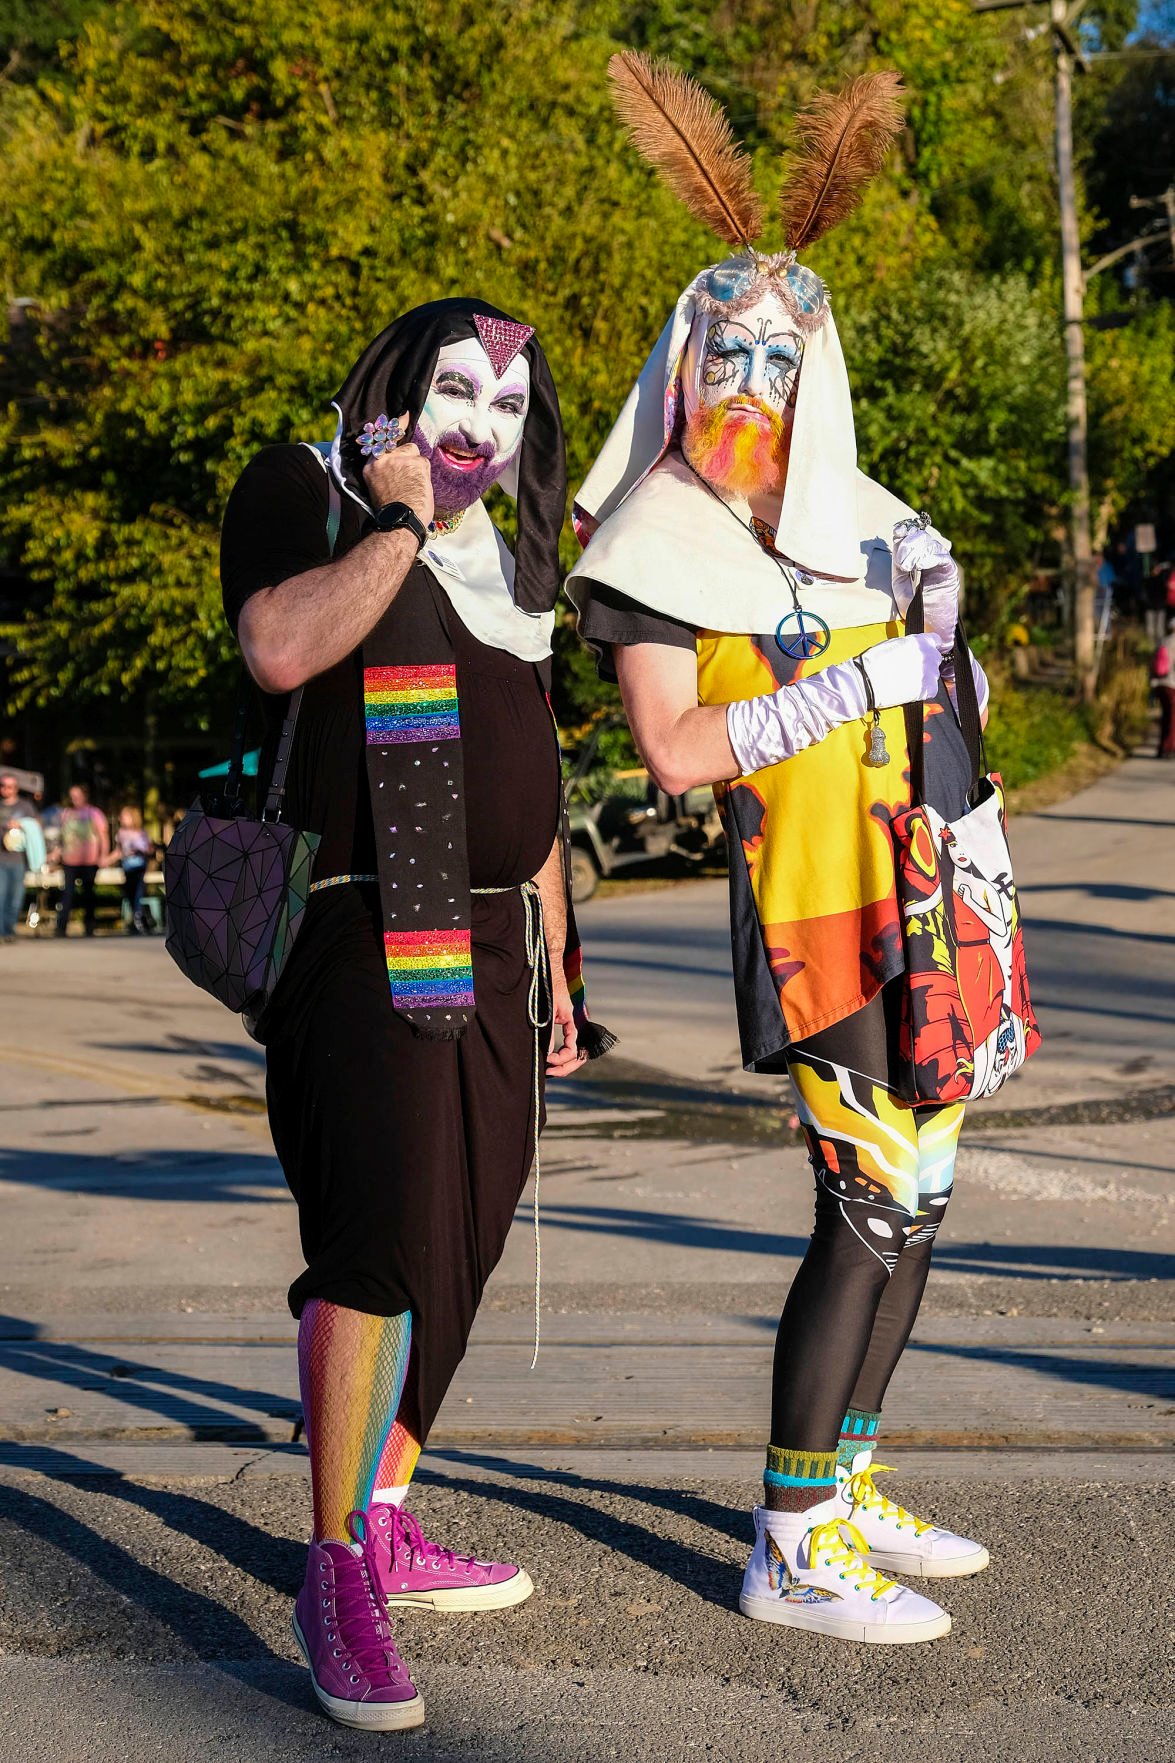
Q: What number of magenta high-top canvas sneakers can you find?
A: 2